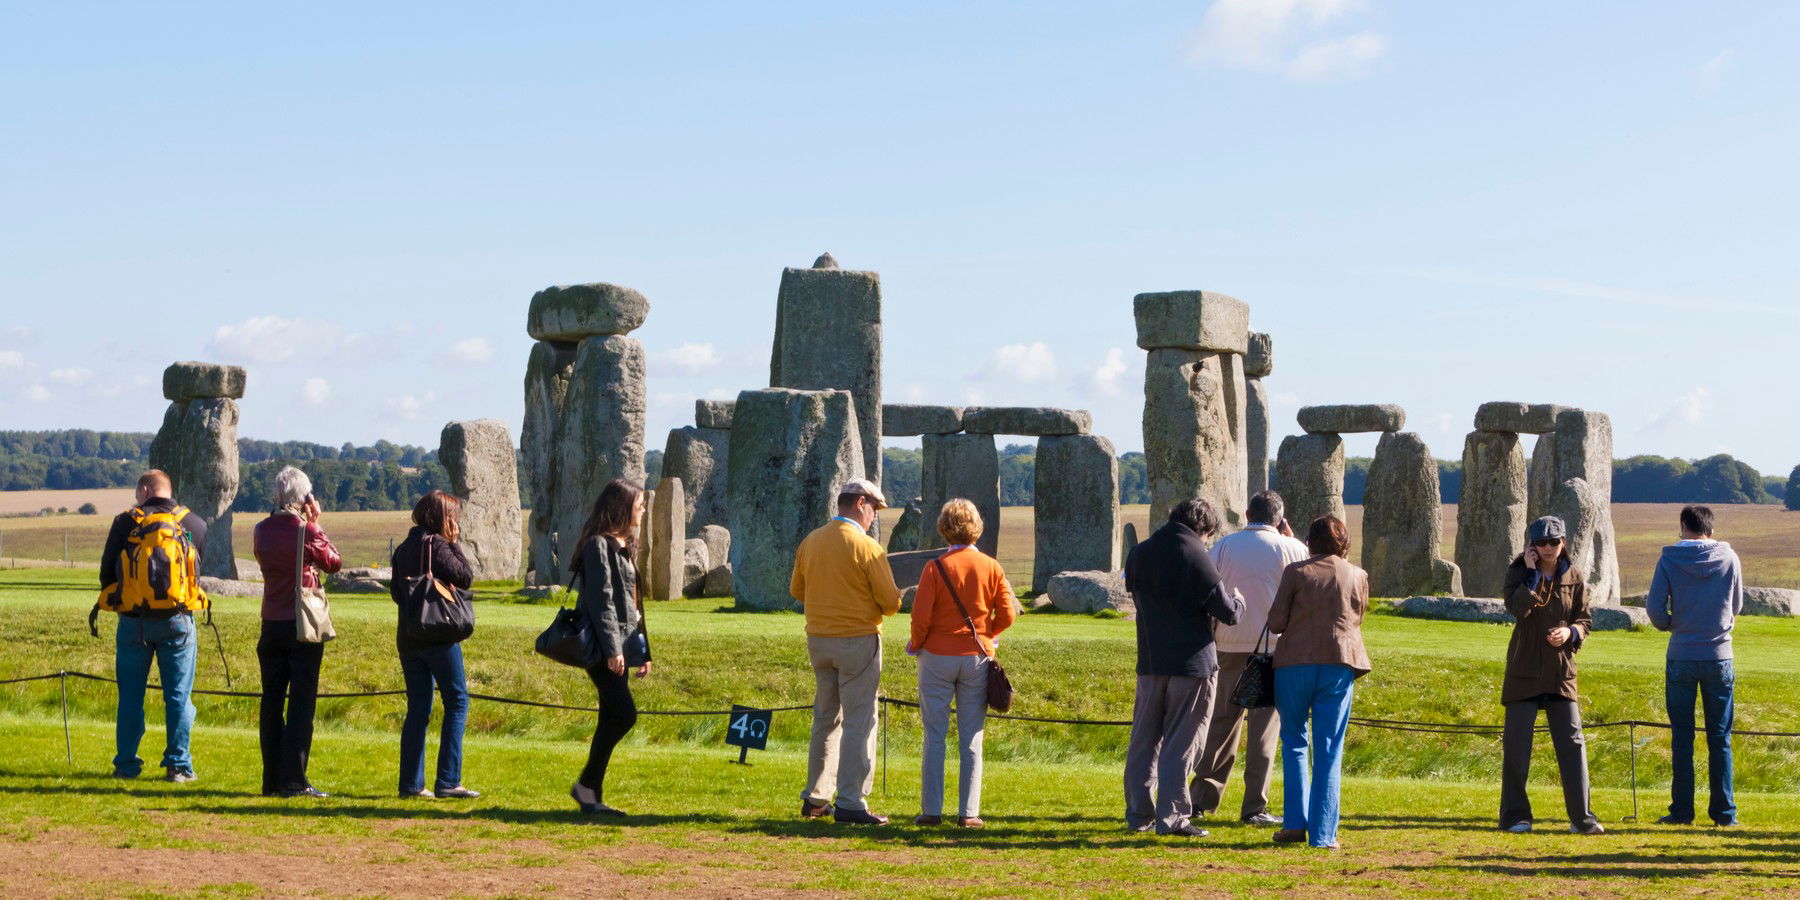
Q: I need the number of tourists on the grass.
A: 11